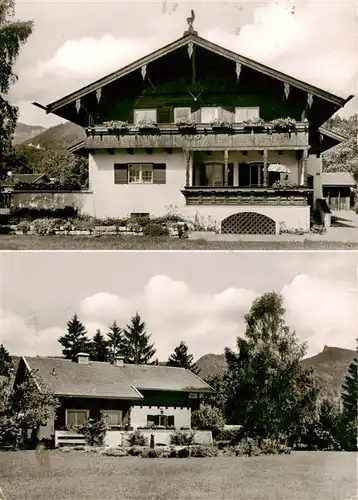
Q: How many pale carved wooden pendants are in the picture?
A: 7